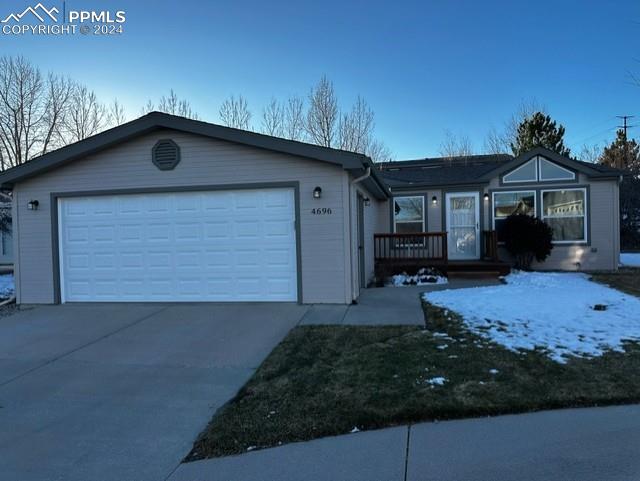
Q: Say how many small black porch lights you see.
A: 5